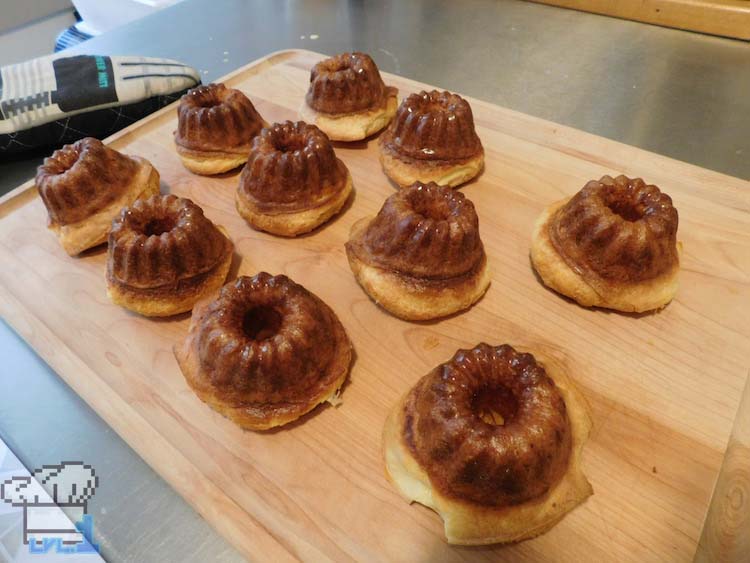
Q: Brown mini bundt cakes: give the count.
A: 10